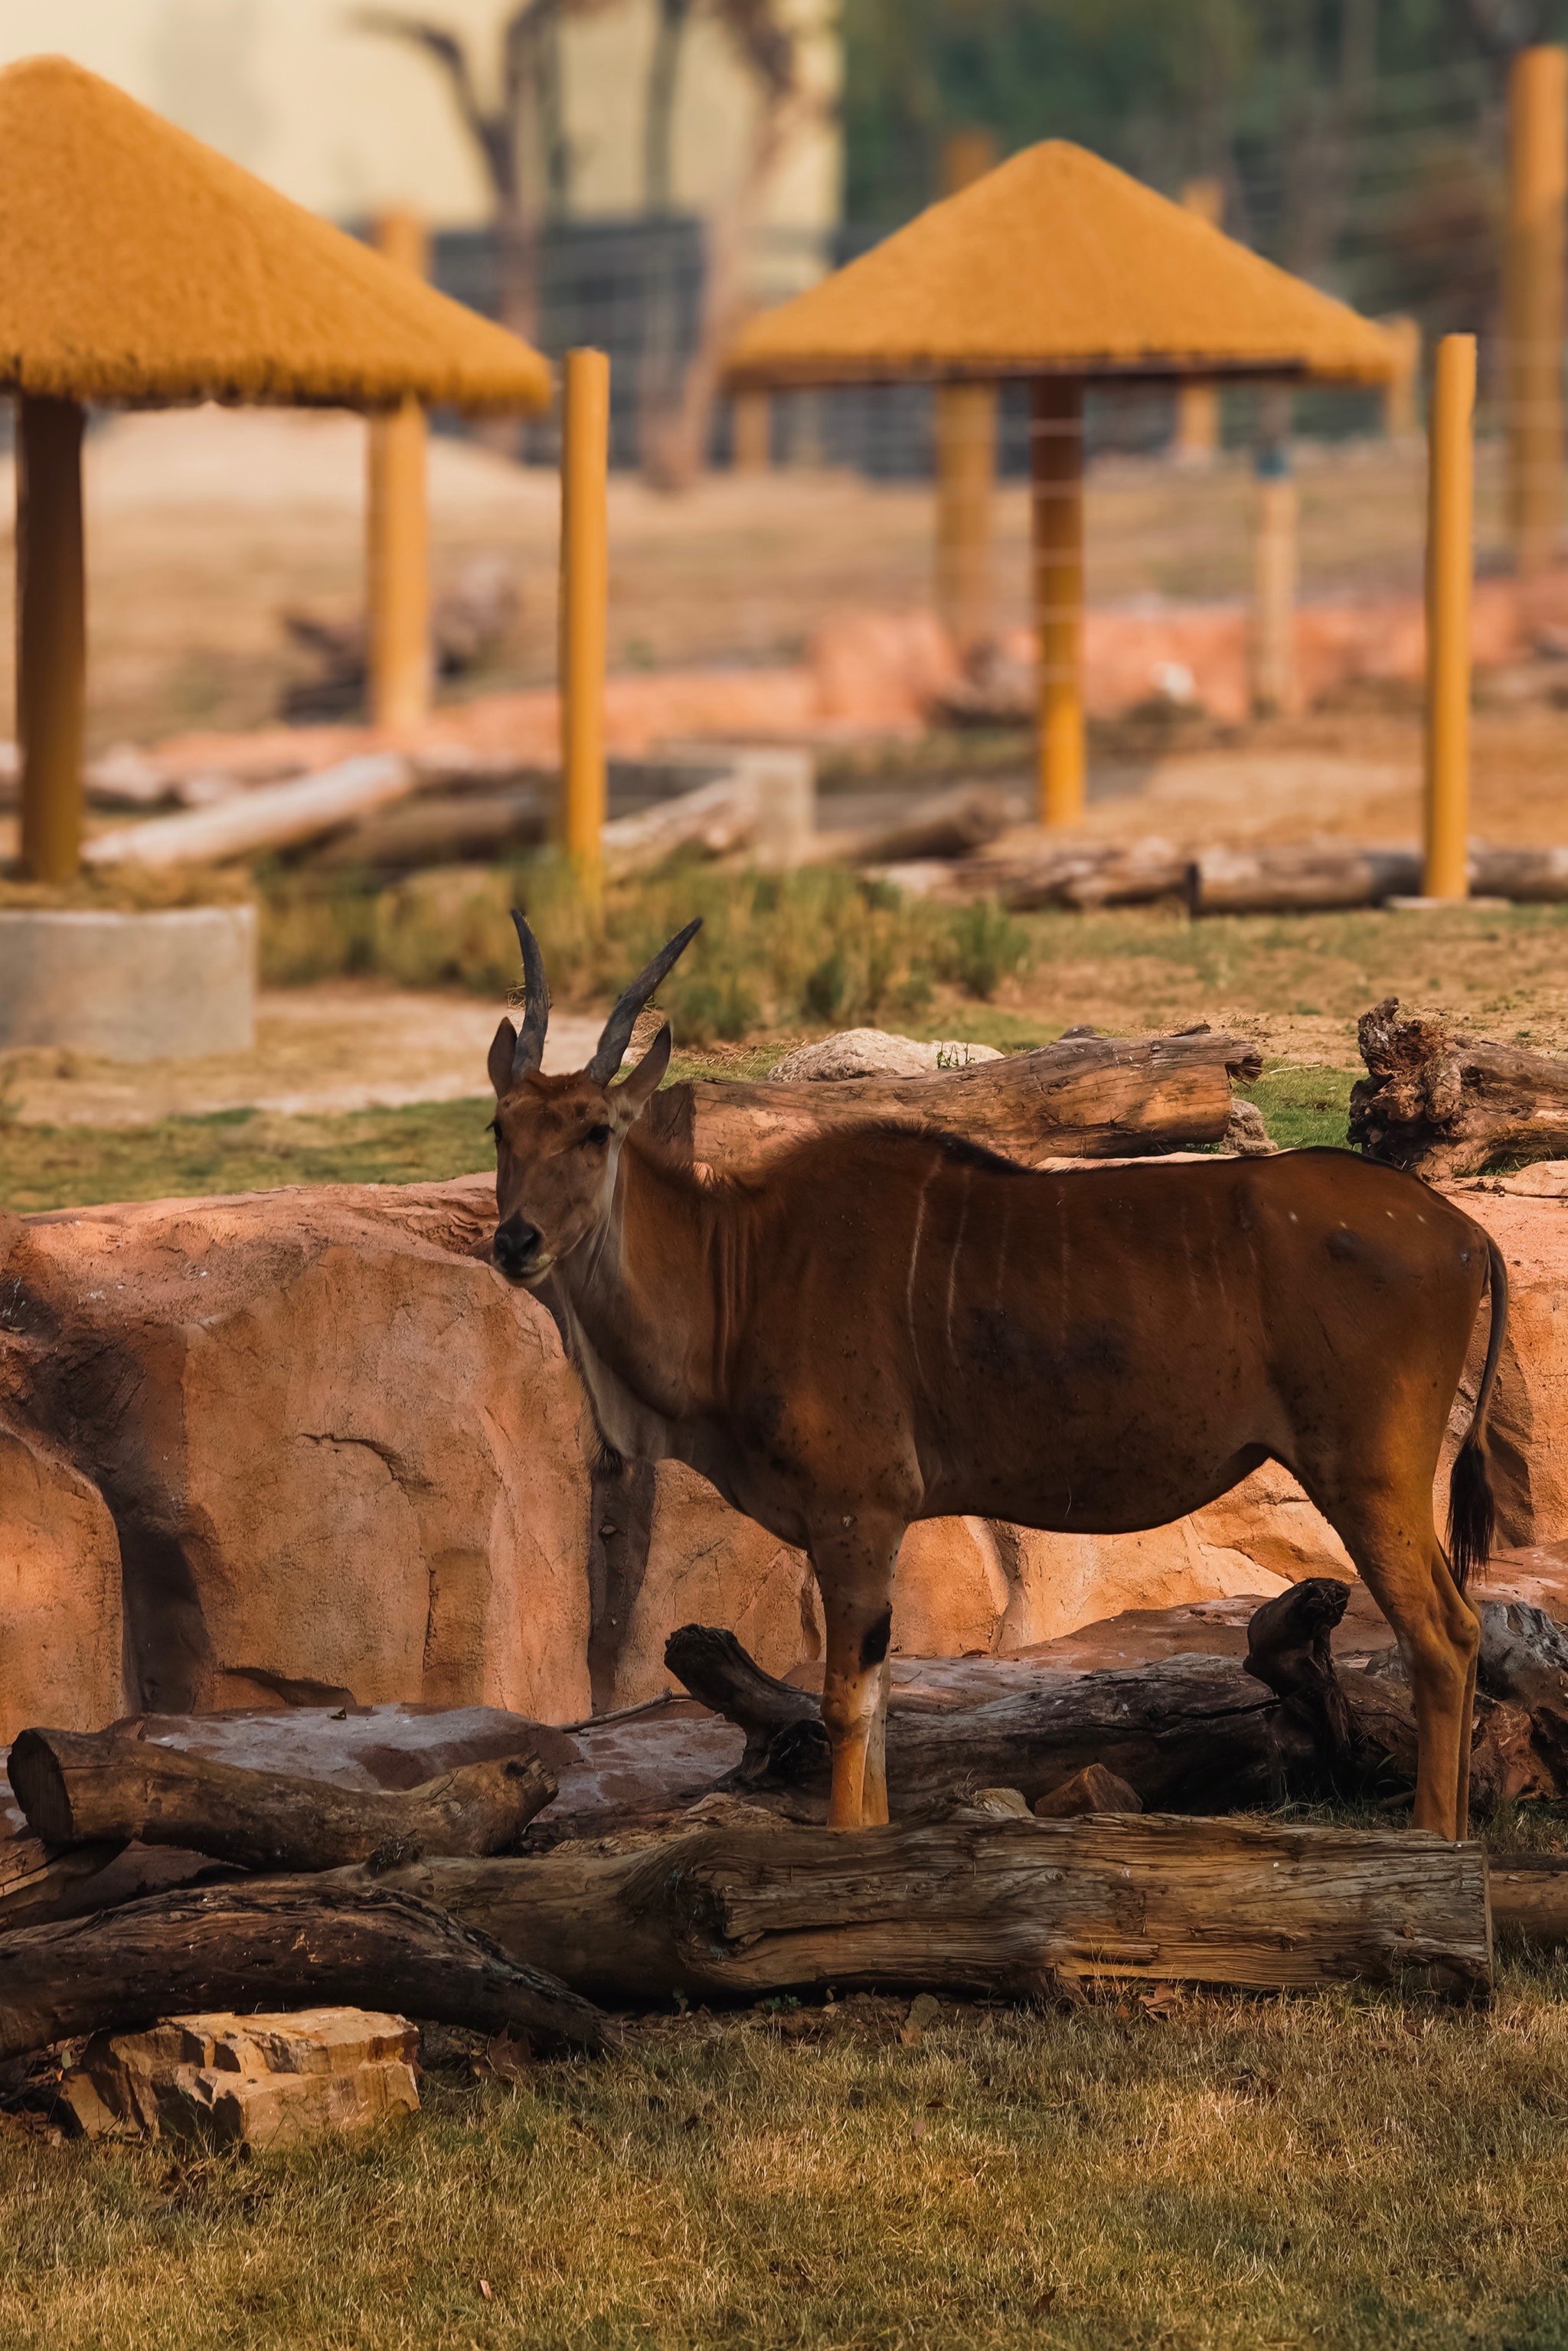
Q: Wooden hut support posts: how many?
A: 2